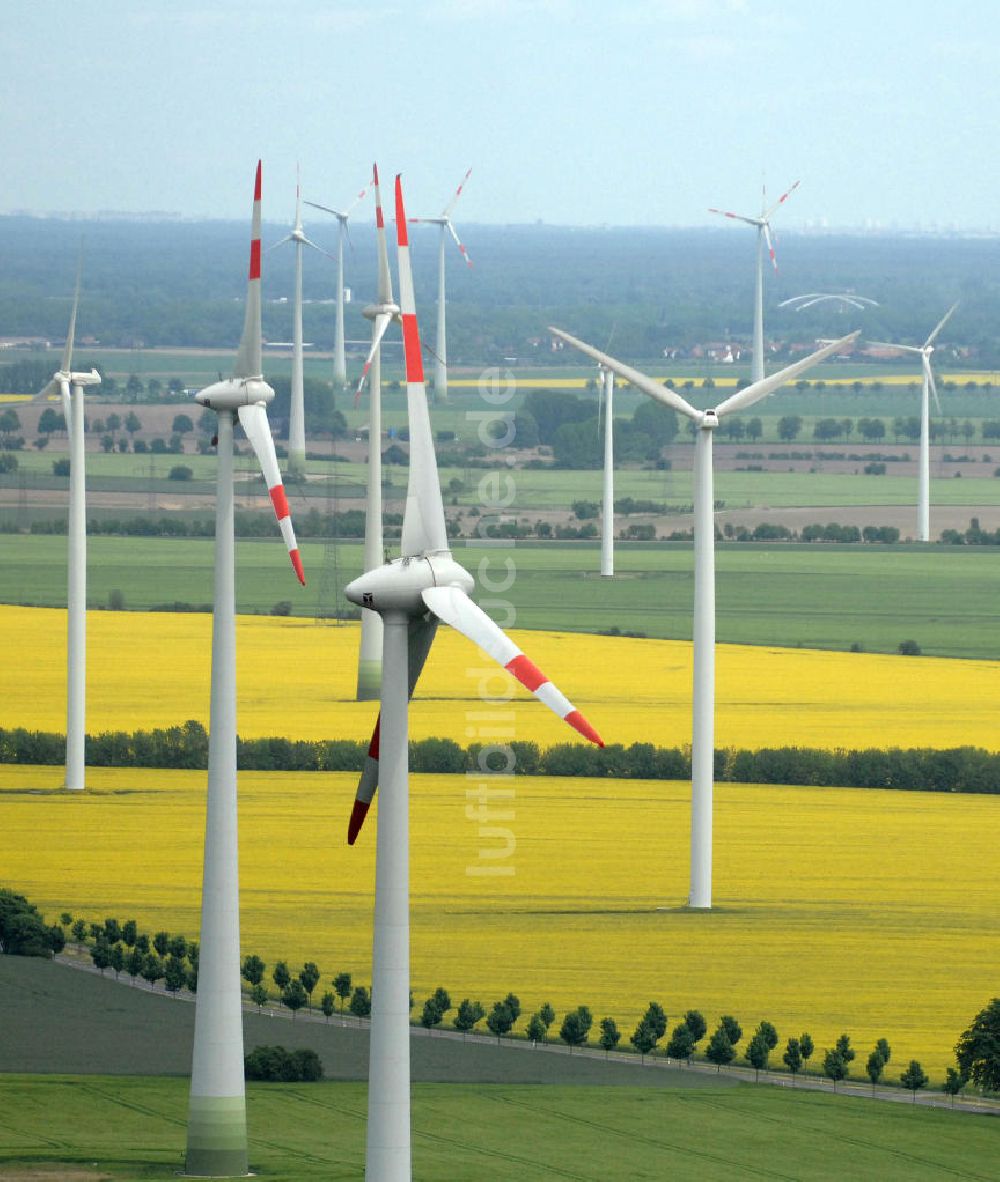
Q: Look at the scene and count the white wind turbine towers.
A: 11